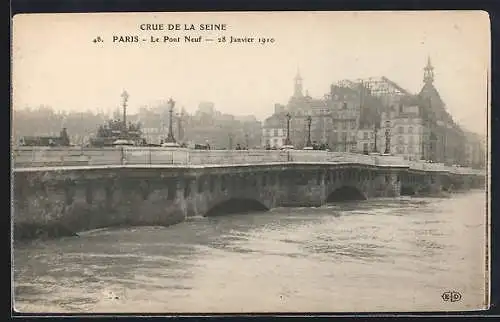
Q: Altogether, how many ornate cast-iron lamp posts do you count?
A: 6